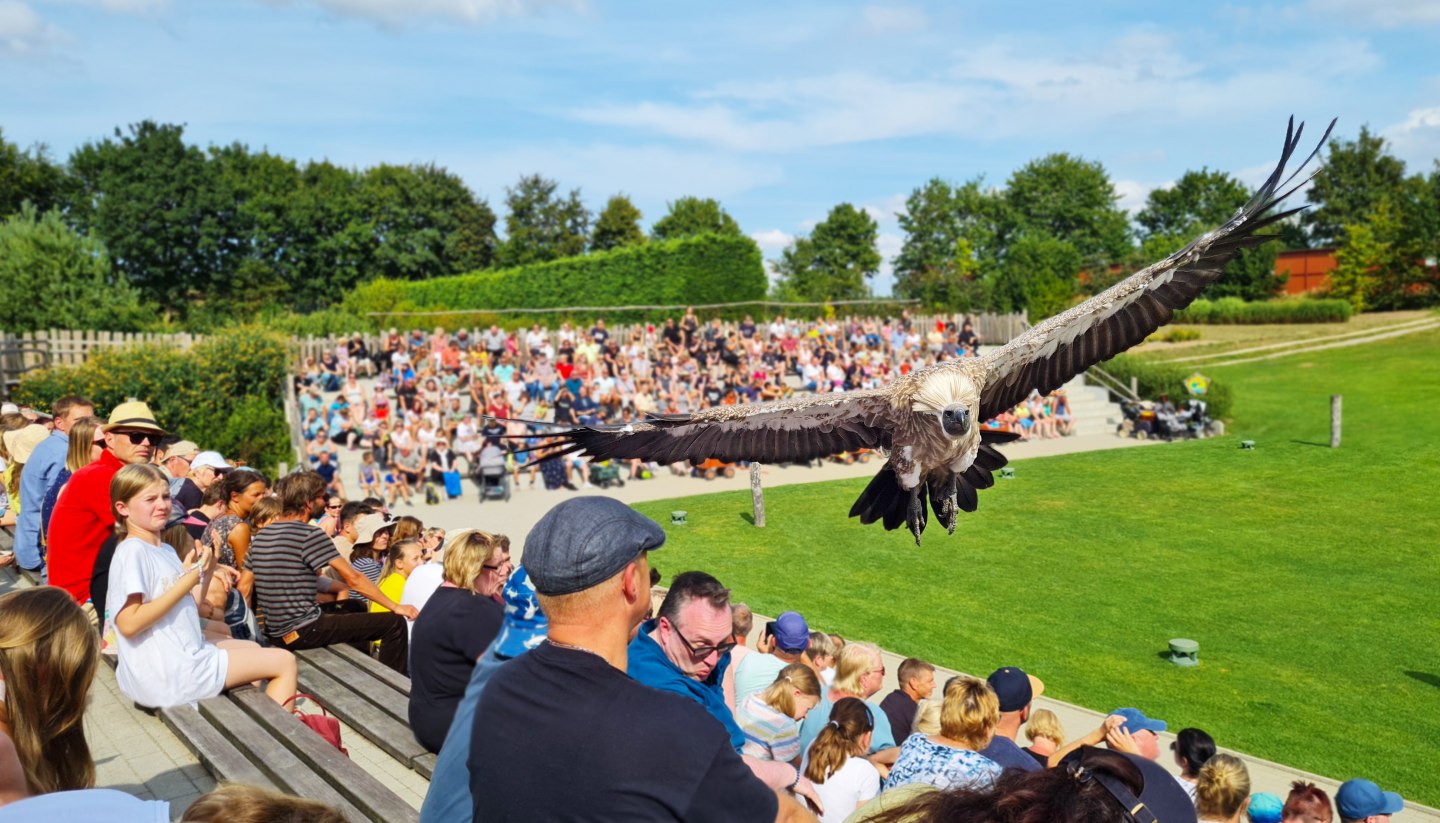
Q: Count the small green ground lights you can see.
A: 4